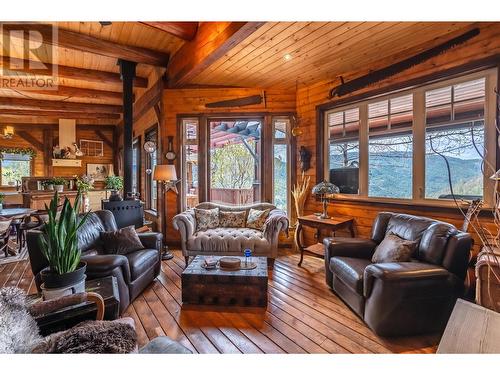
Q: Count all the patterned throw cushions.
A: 3